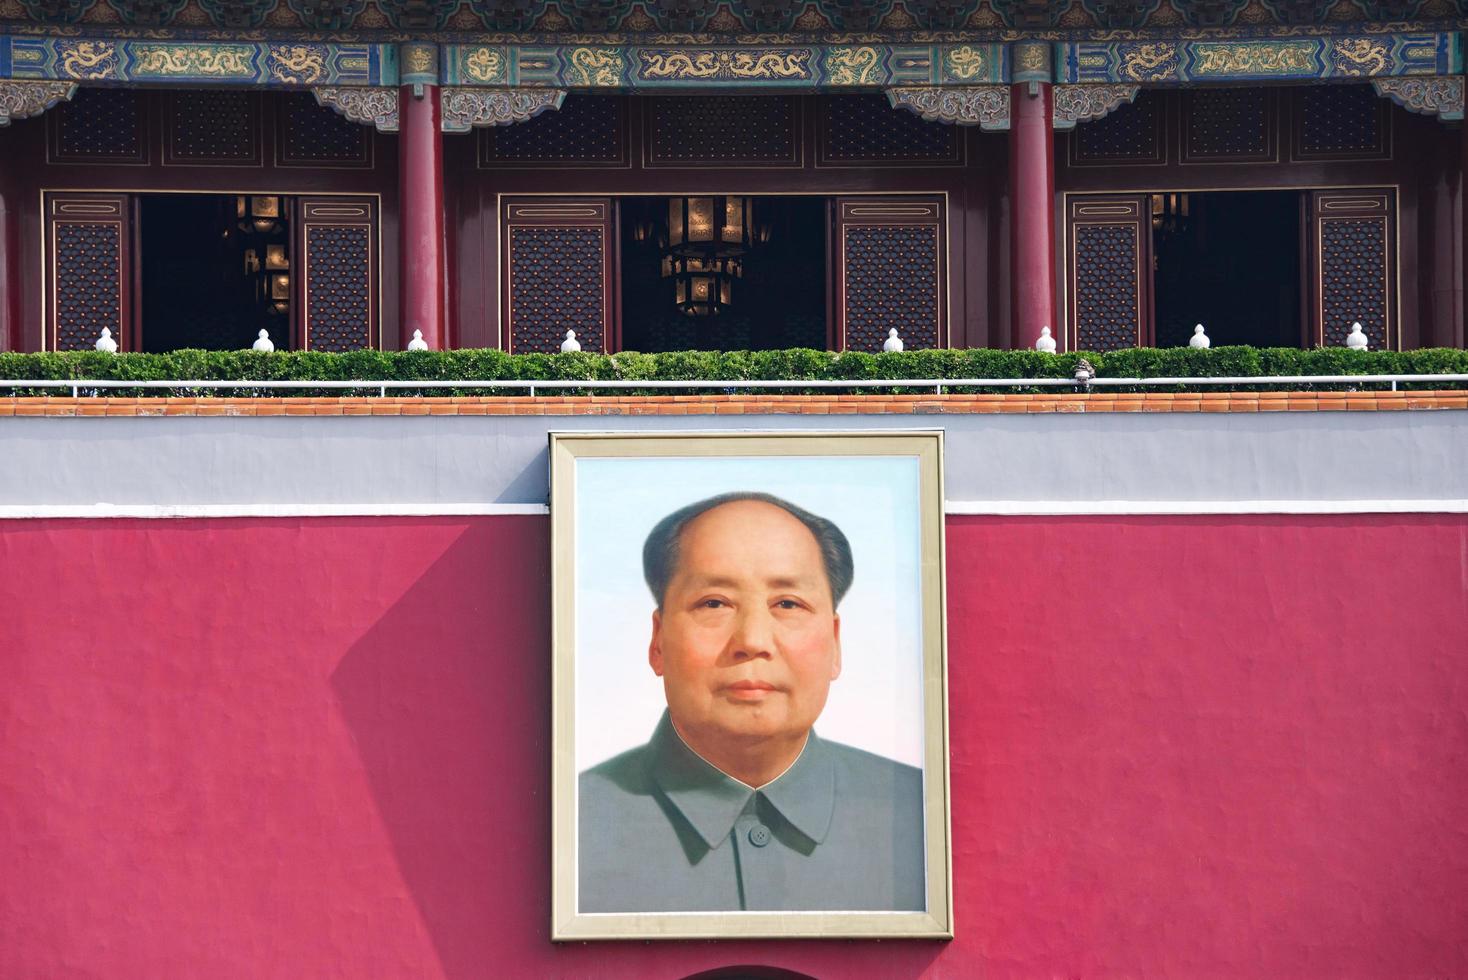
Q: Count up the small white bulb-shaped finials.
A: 8